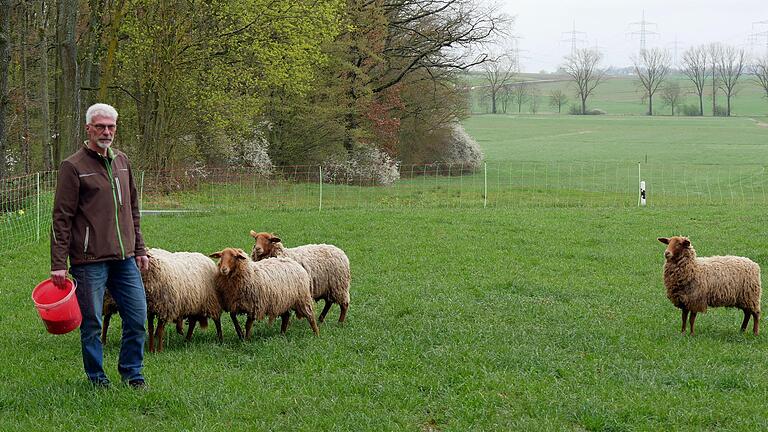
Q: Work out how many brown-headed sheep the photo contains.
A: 3